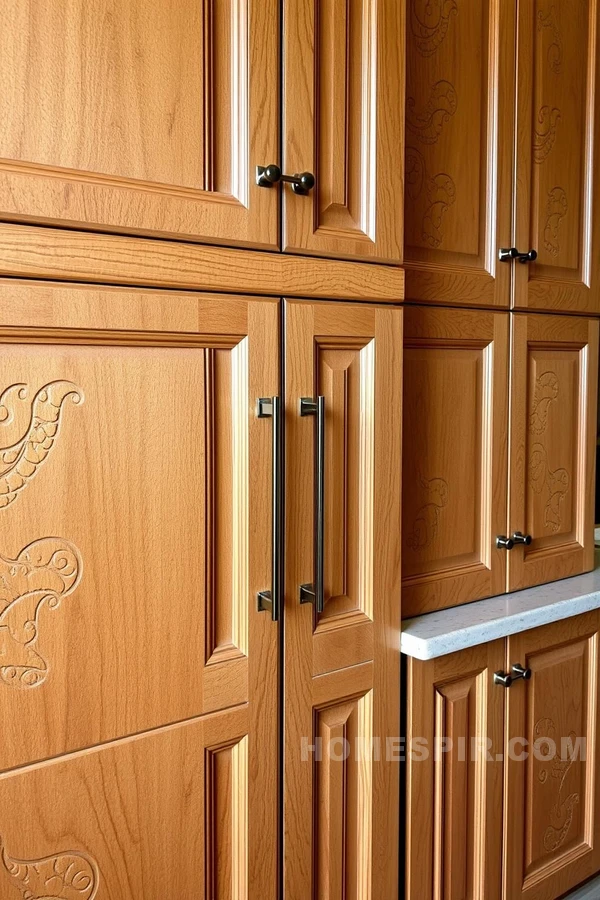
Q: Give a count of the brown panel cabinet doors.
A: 10